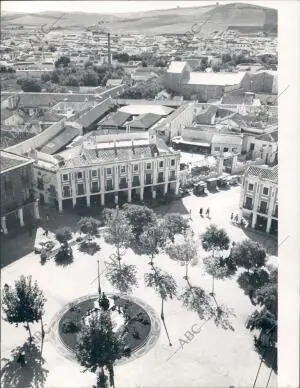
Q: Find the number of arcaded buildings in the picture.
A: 3